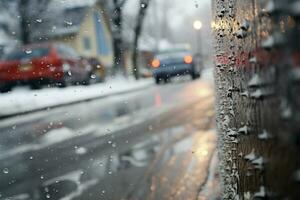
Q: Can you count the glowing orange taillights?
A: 2